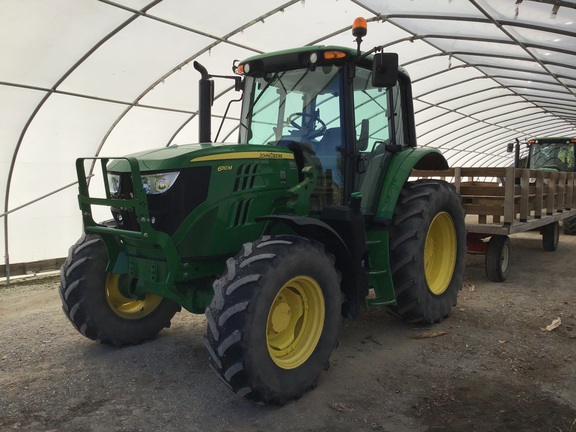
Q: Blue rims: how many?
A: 0